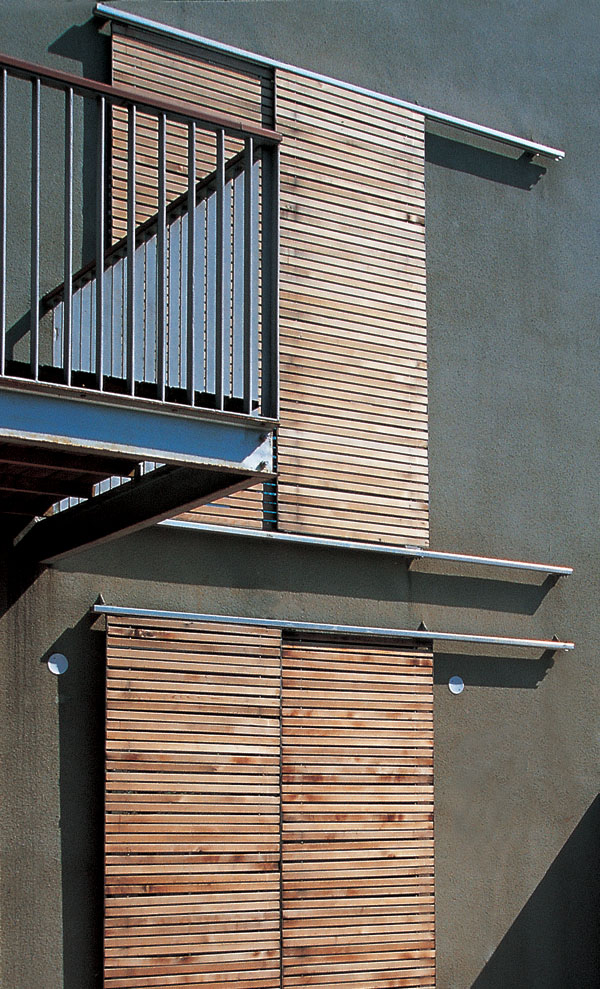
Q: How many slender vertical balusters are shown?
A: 9